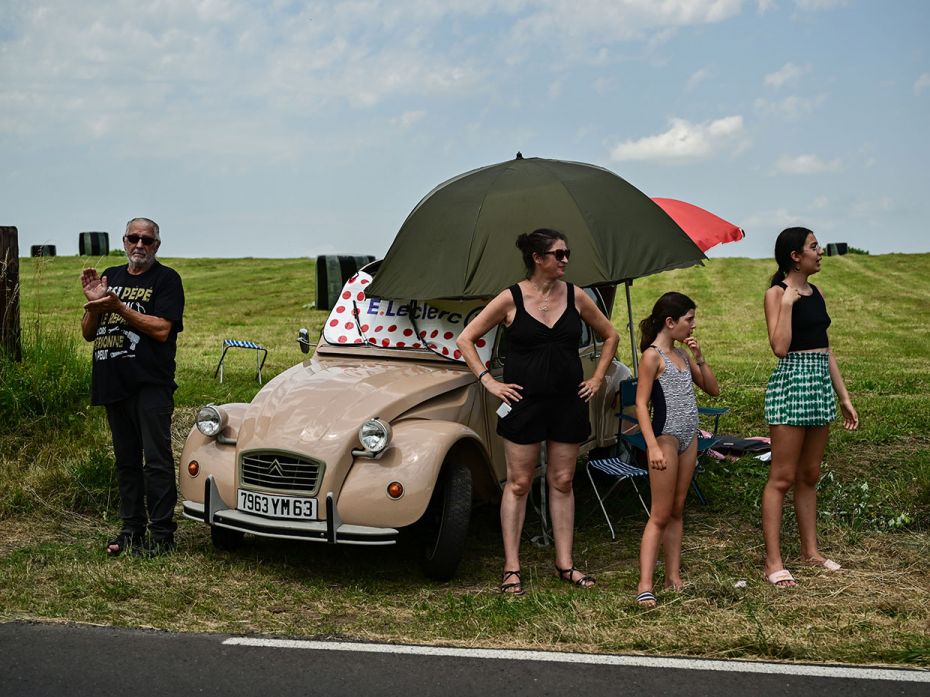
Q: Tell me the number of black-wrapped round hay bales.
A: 4